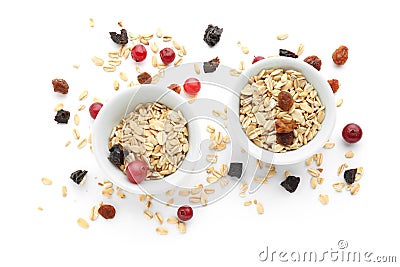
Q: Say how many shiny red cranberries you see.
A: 8